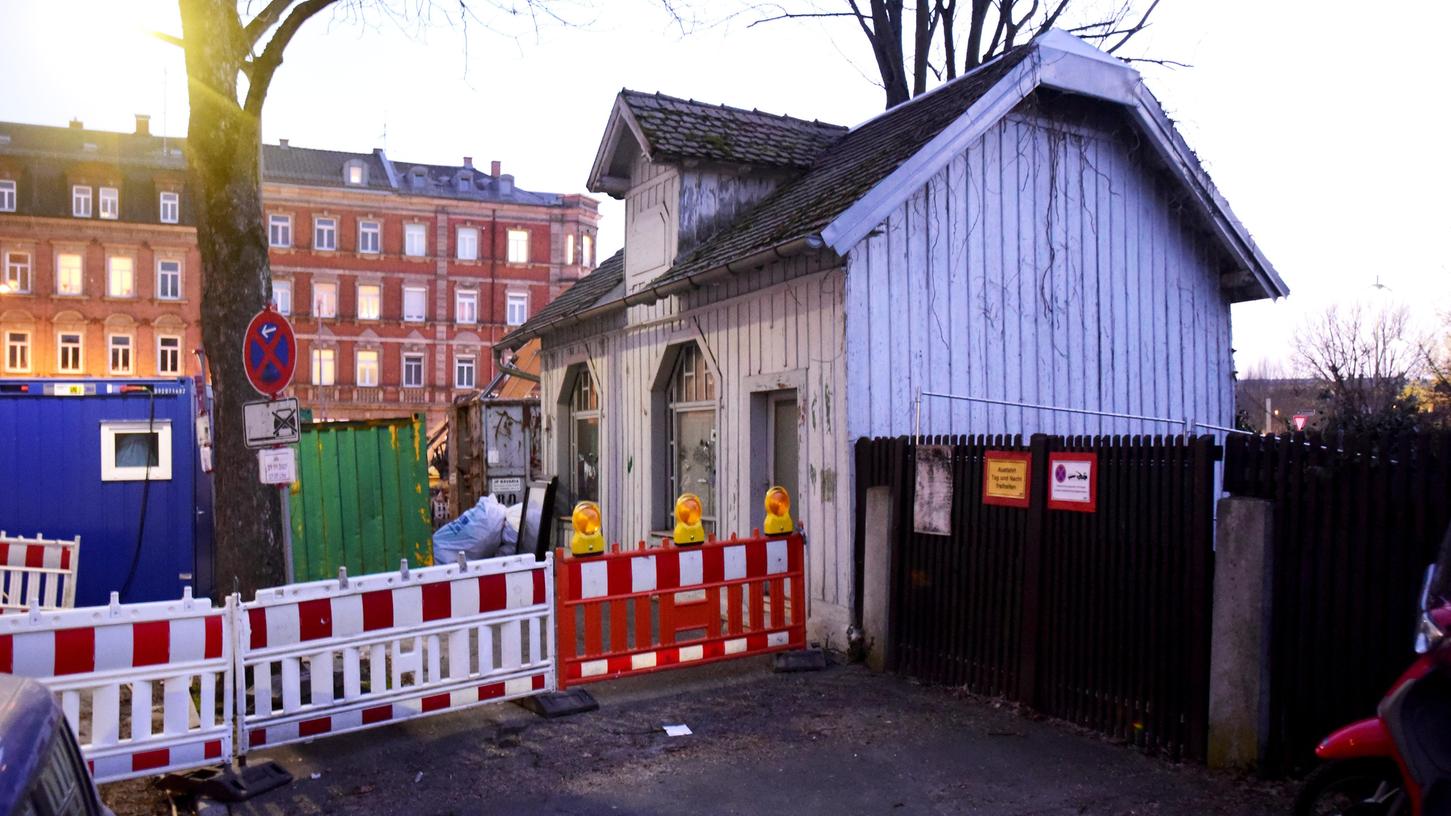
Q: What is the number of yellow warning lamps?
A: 3